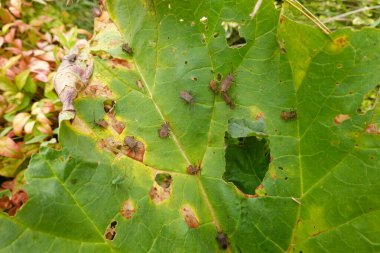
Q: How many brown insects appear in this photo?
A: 11